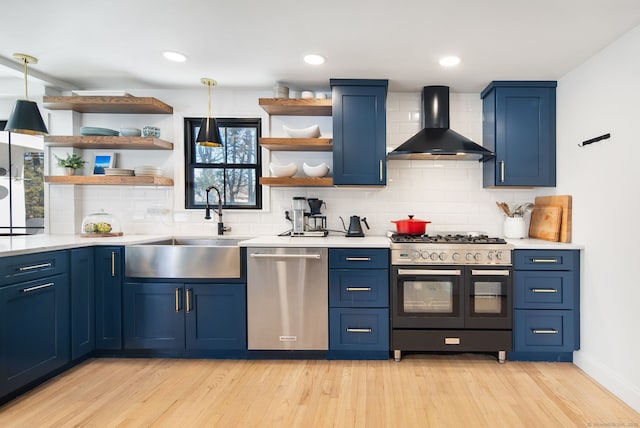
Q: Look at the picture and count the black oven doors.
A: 2